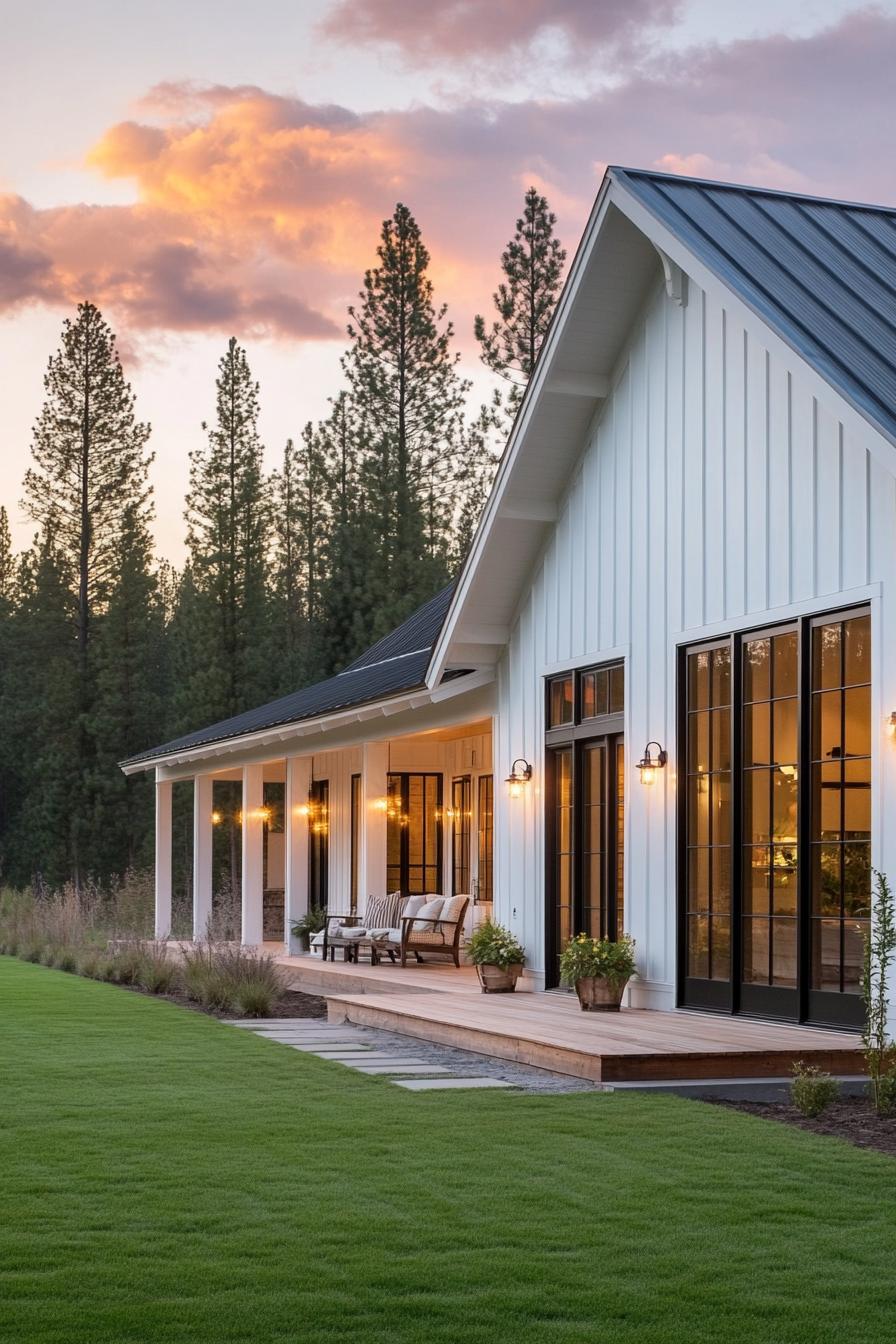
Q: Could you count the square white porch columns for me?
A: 5